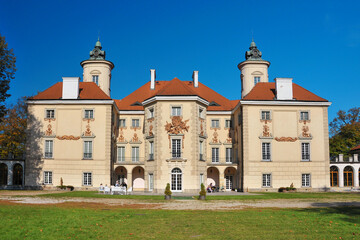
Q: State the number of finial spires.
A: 2